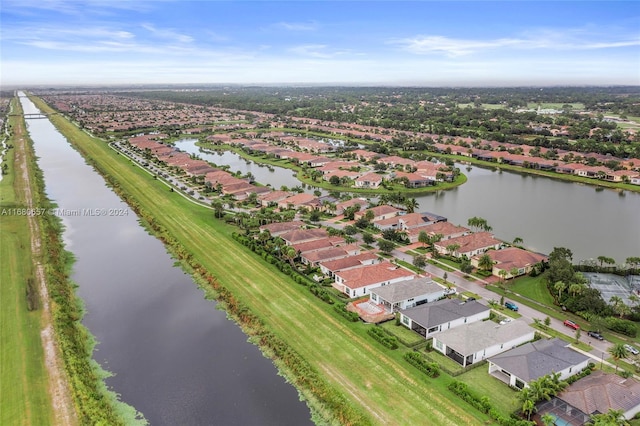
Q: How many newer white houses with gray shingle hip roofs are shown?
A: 4